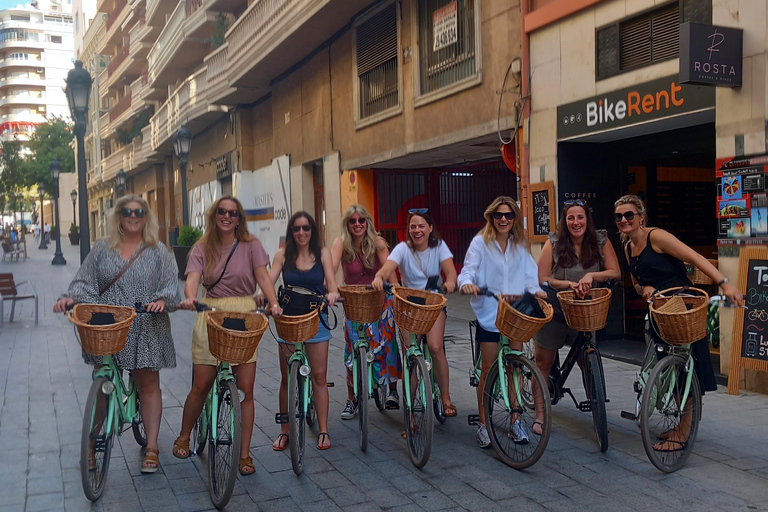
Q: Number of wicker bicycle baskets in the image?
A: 8